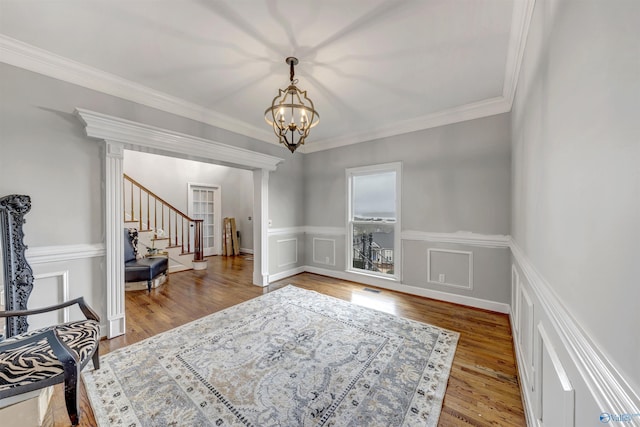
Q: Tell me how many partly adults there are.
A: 0